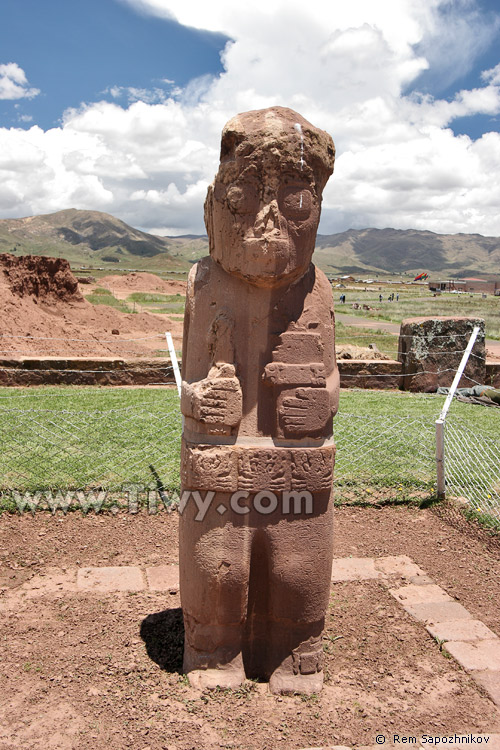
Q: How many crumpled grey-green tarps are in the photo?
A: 1